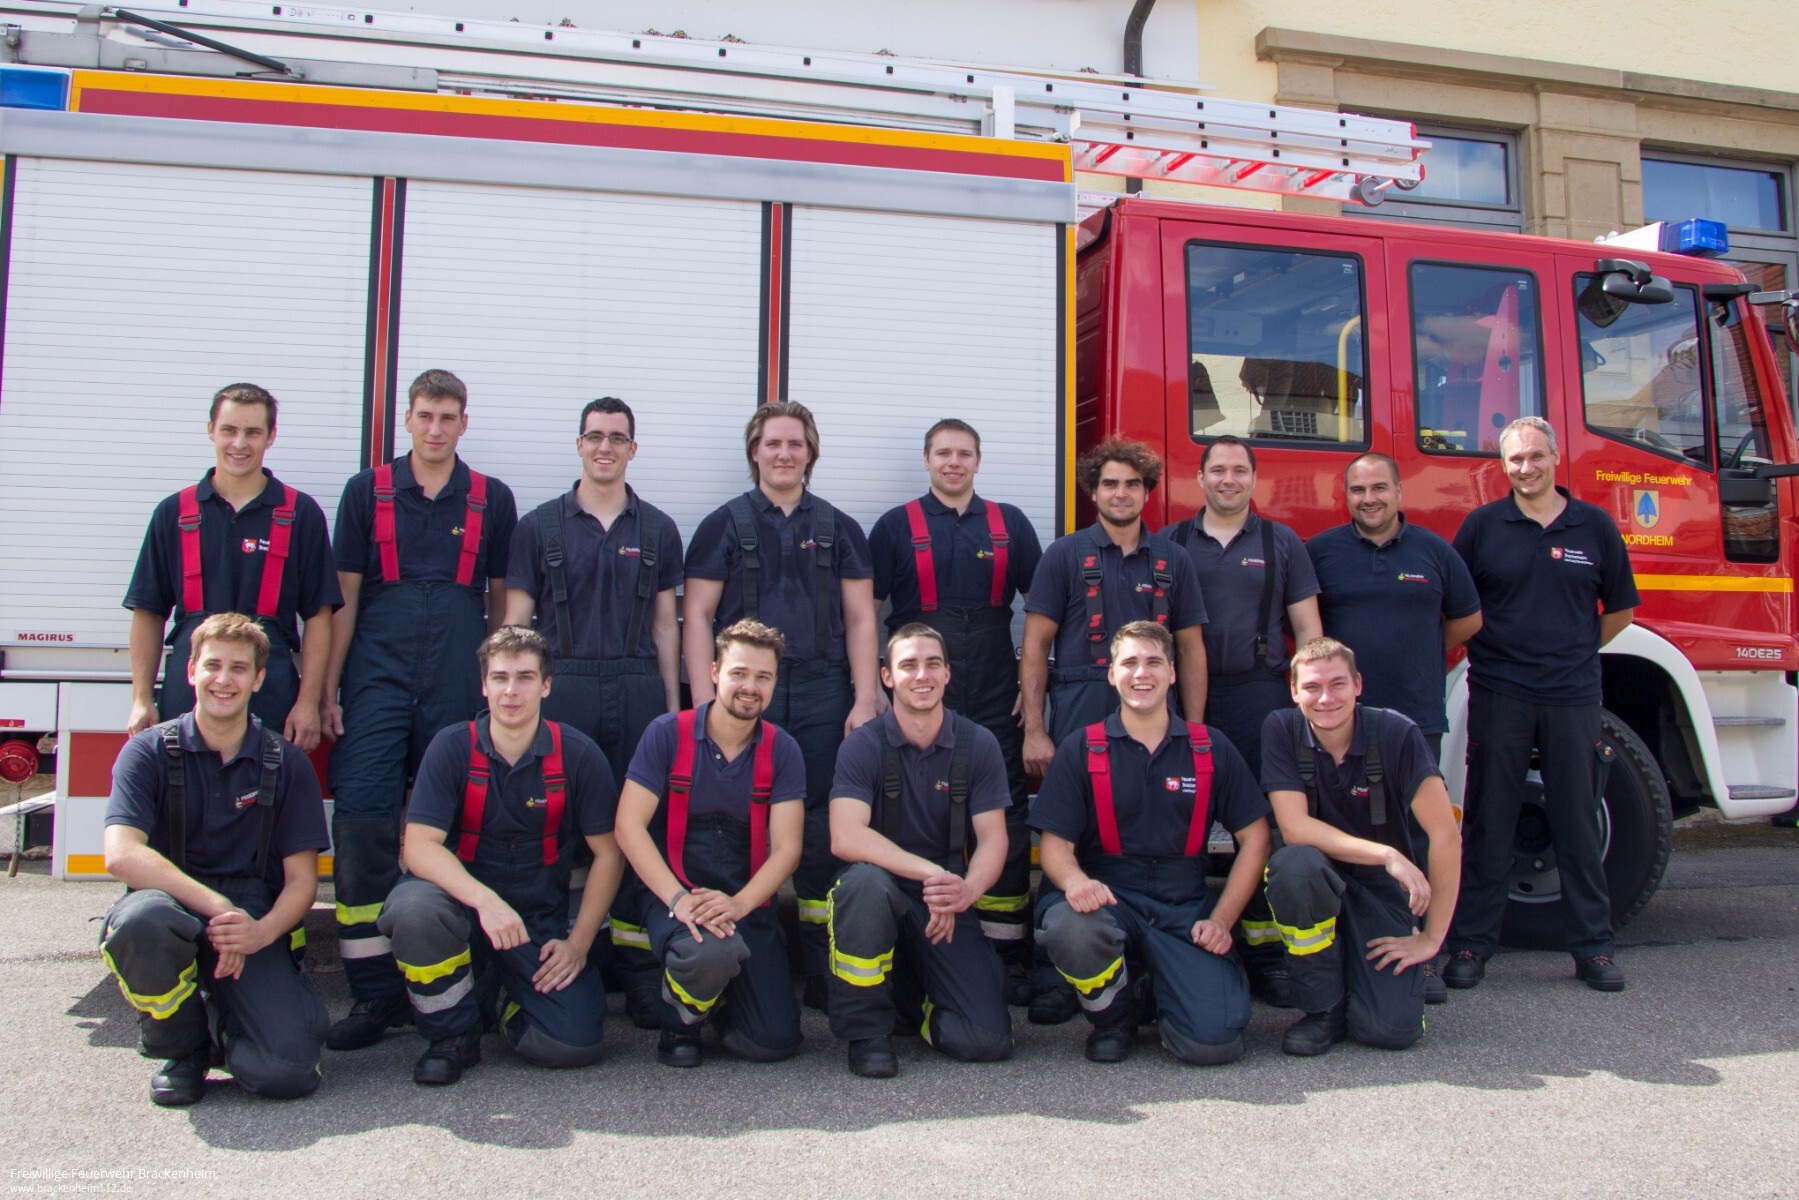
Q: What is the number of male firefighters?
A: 15